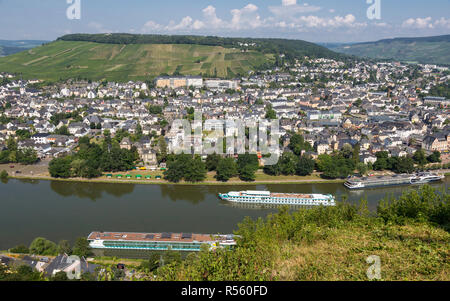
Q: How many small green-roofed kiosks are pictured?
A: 6